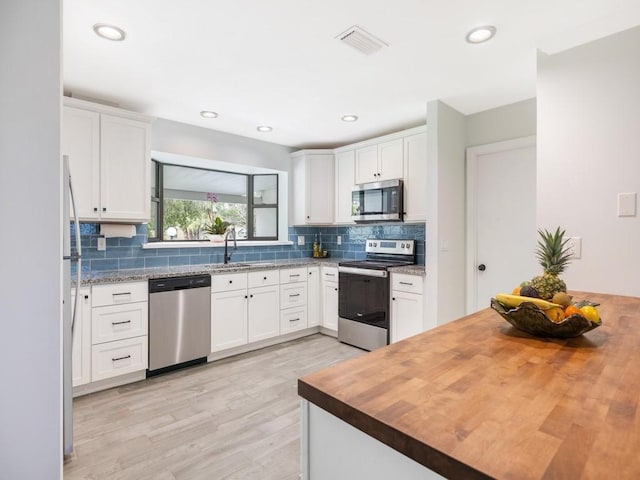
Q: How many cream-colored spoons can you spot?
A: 0